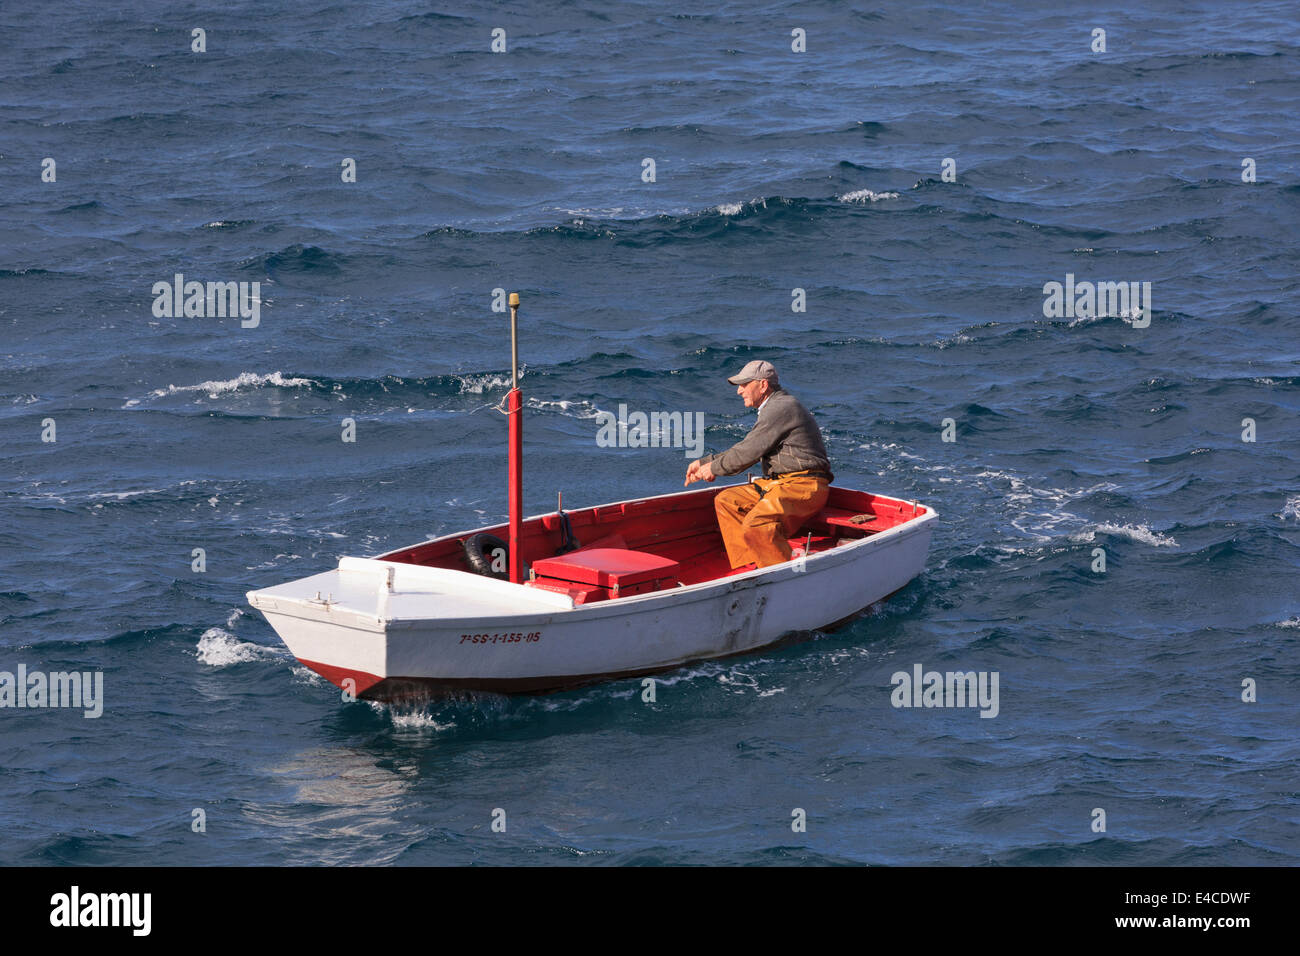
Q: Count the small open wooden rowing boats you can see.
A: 1